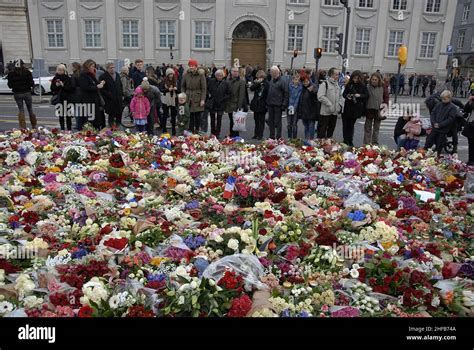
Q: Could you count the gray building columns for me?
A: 12